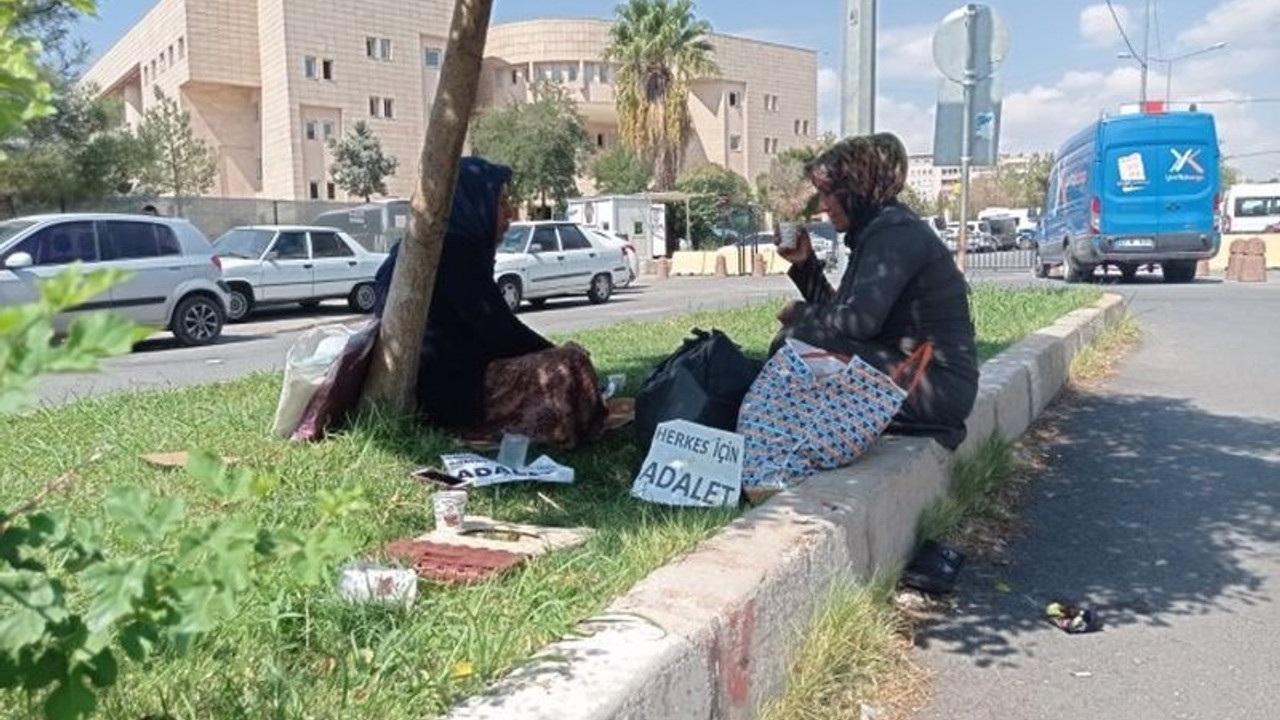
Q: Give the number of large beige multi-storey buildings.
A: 1